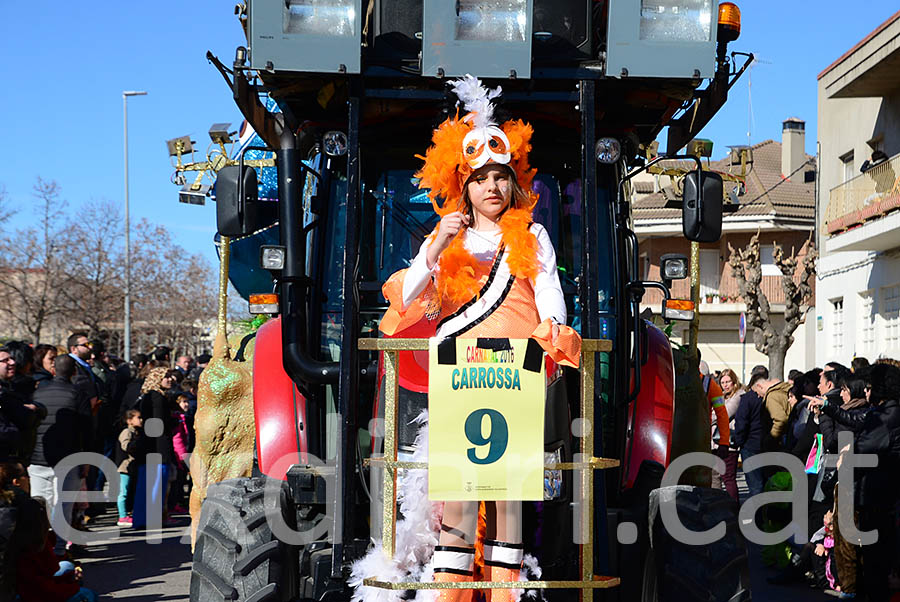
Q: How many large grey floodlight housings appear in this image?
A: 3